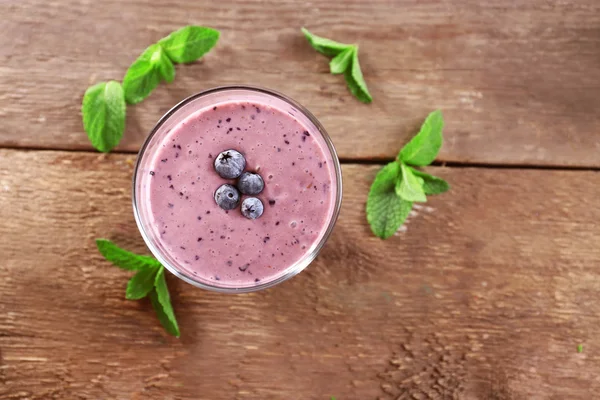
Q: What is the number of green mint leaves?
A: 14